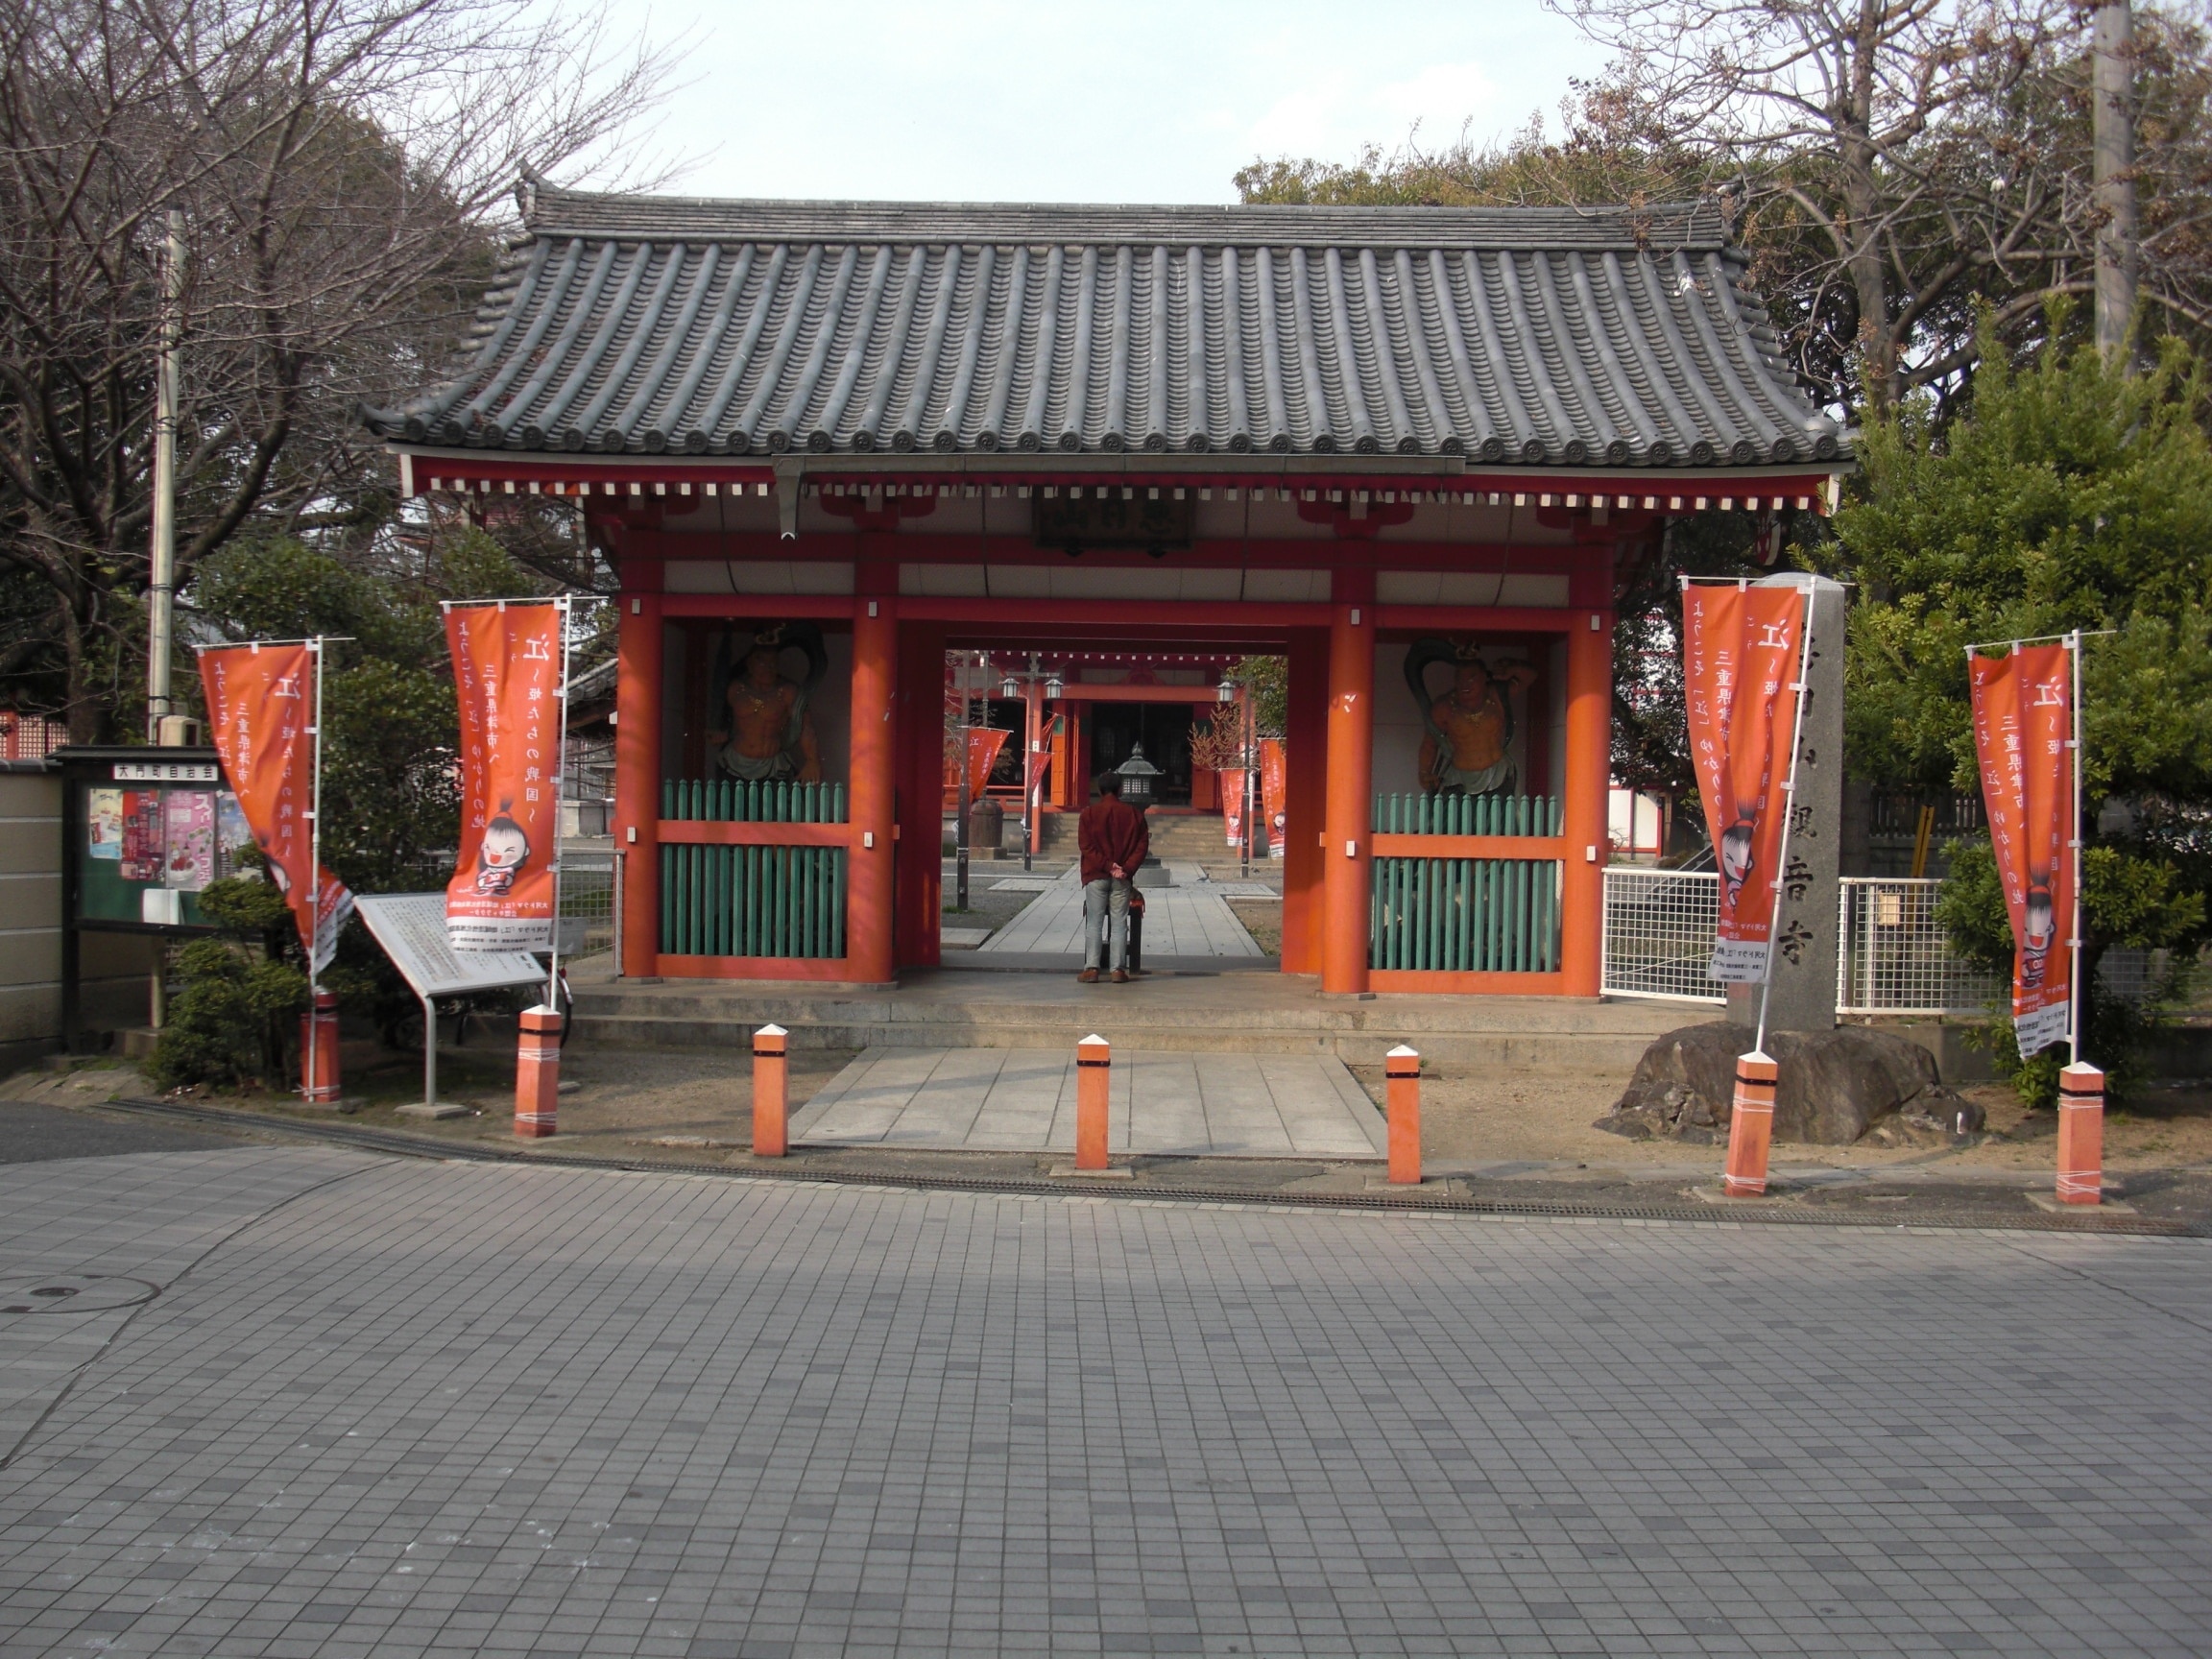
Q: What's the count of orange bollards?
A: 7